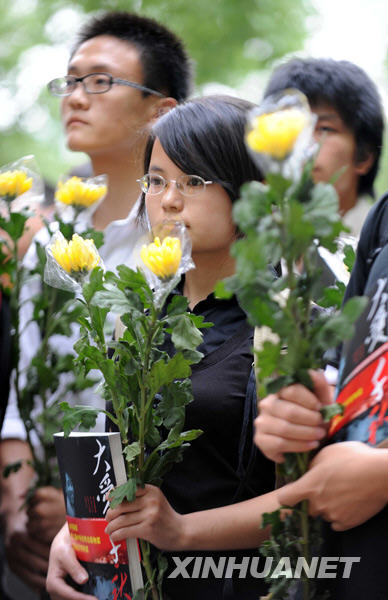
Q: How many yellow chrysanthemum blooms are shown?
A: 5